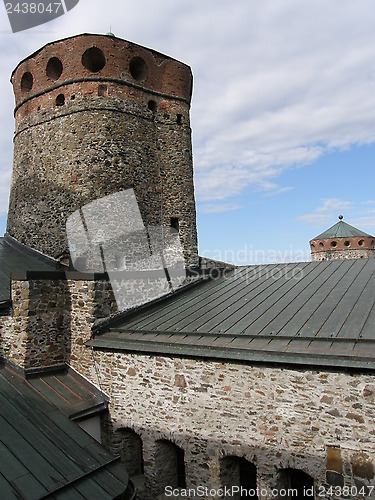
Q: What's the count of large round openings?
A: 4